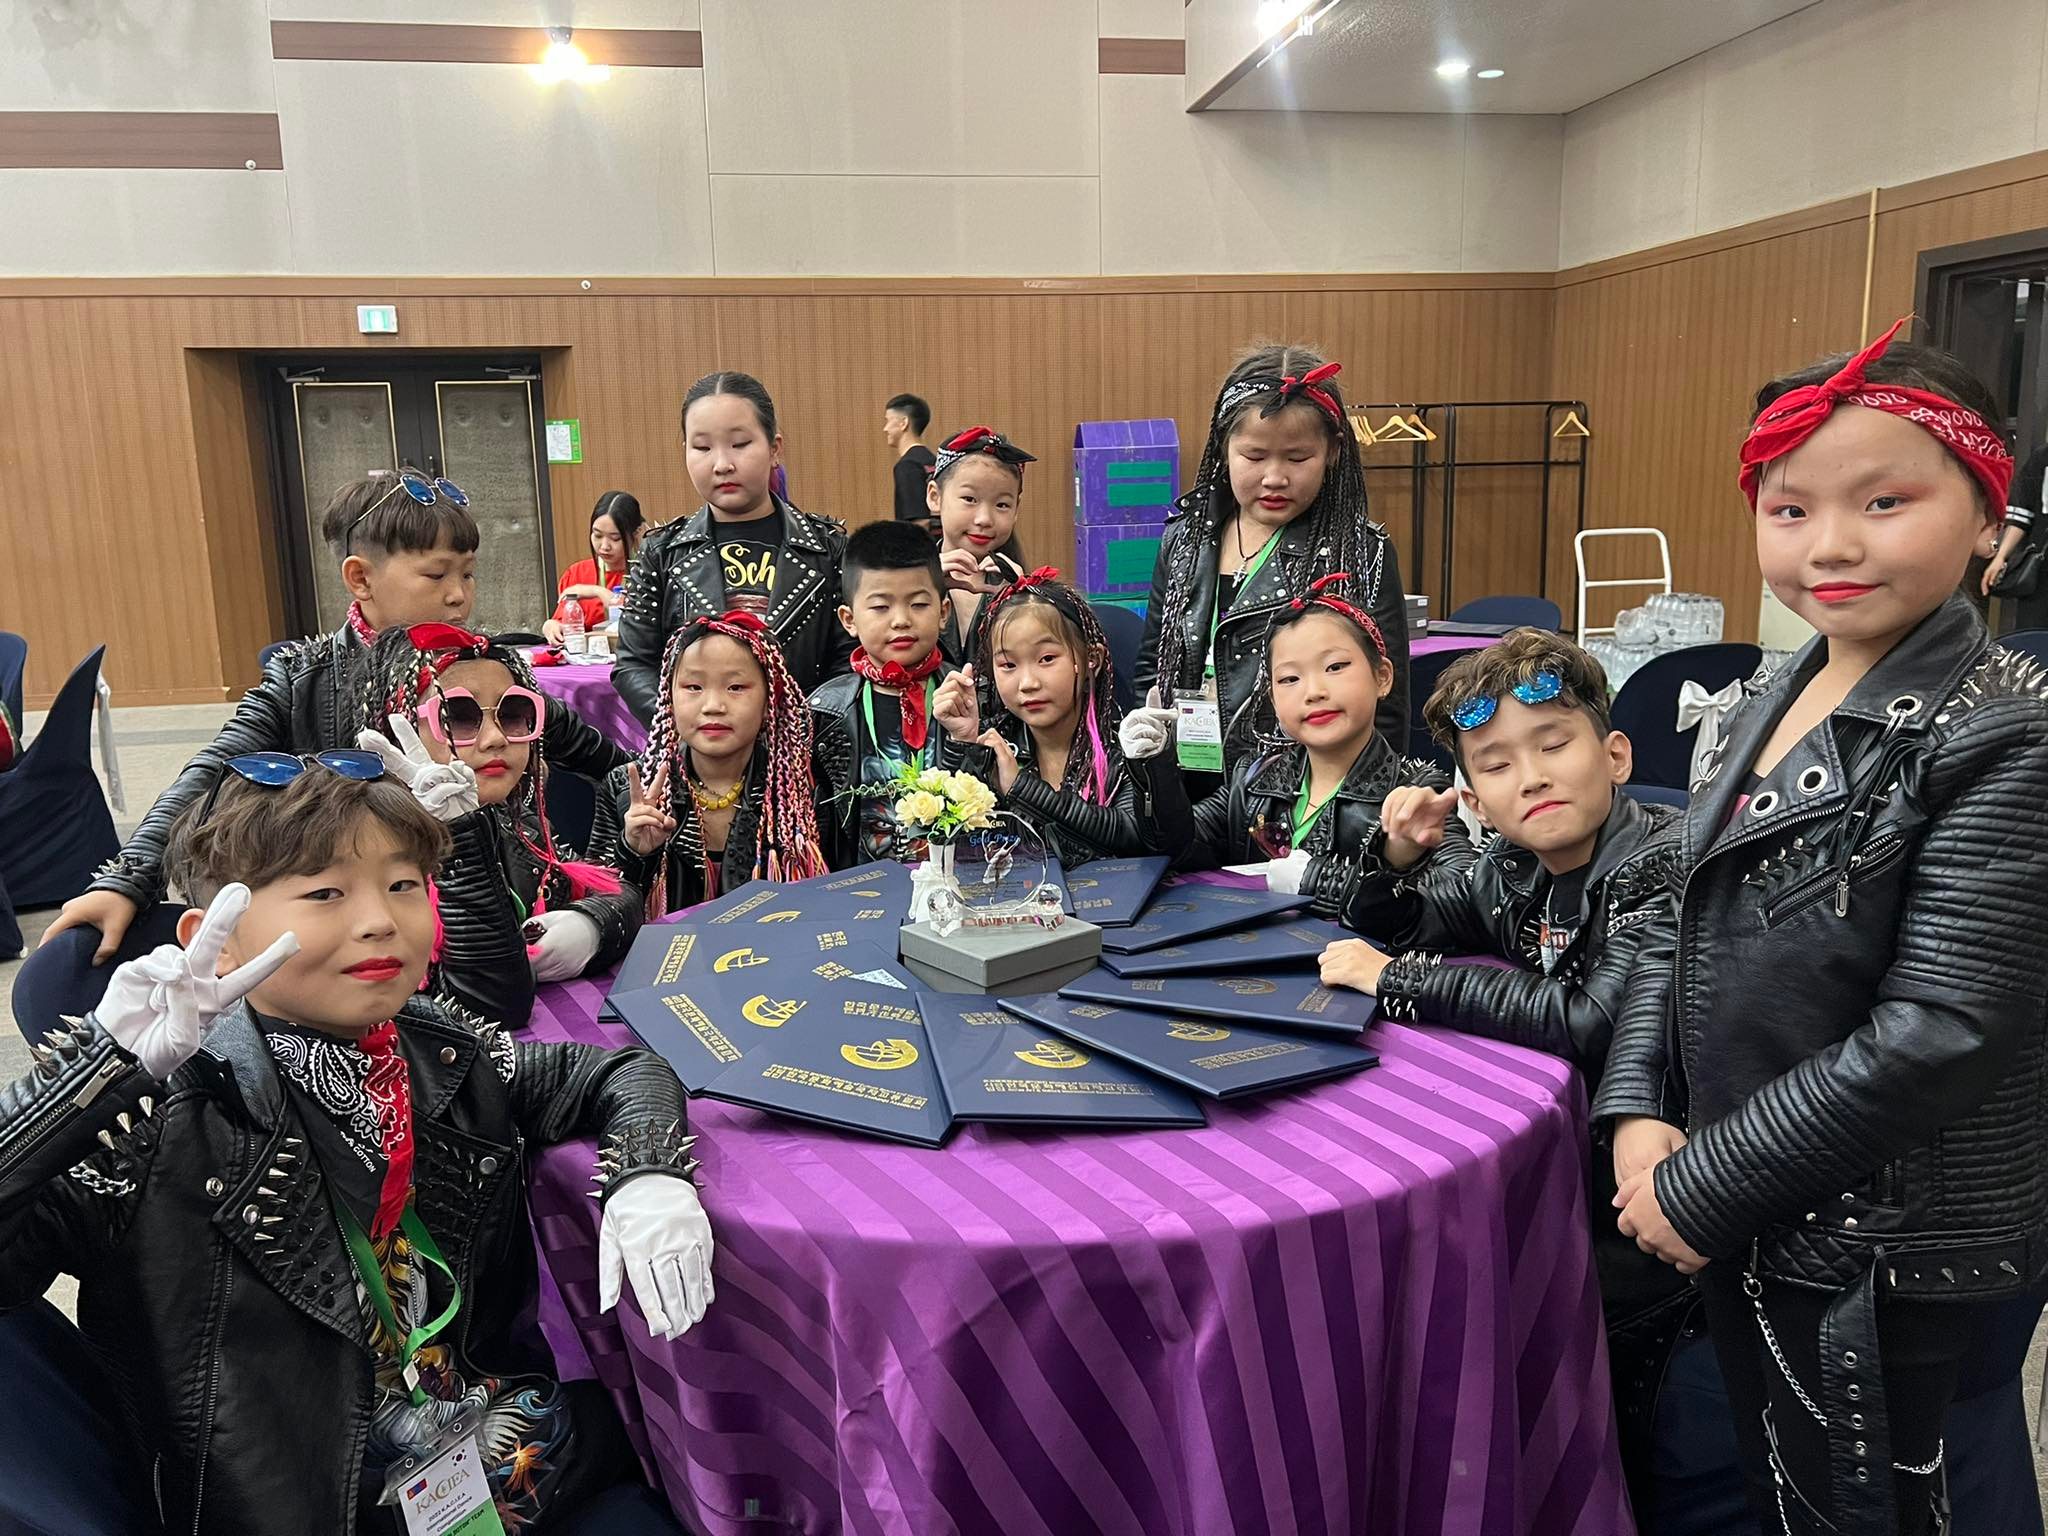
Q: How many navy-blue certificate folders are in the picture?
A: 12